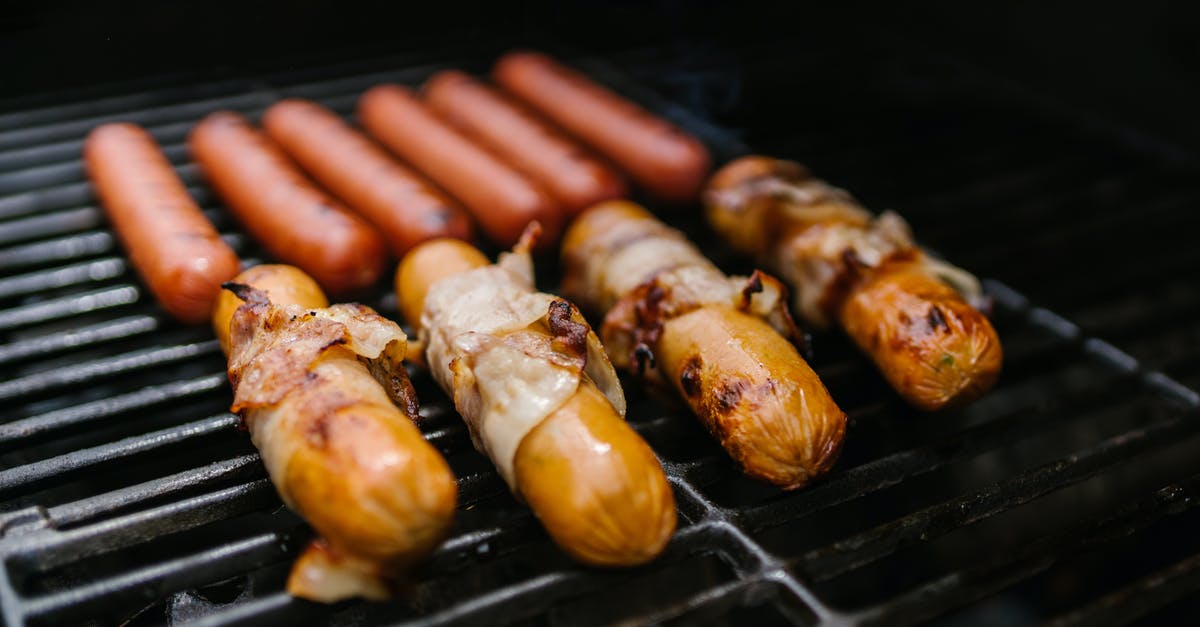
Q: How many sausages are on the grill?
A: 10